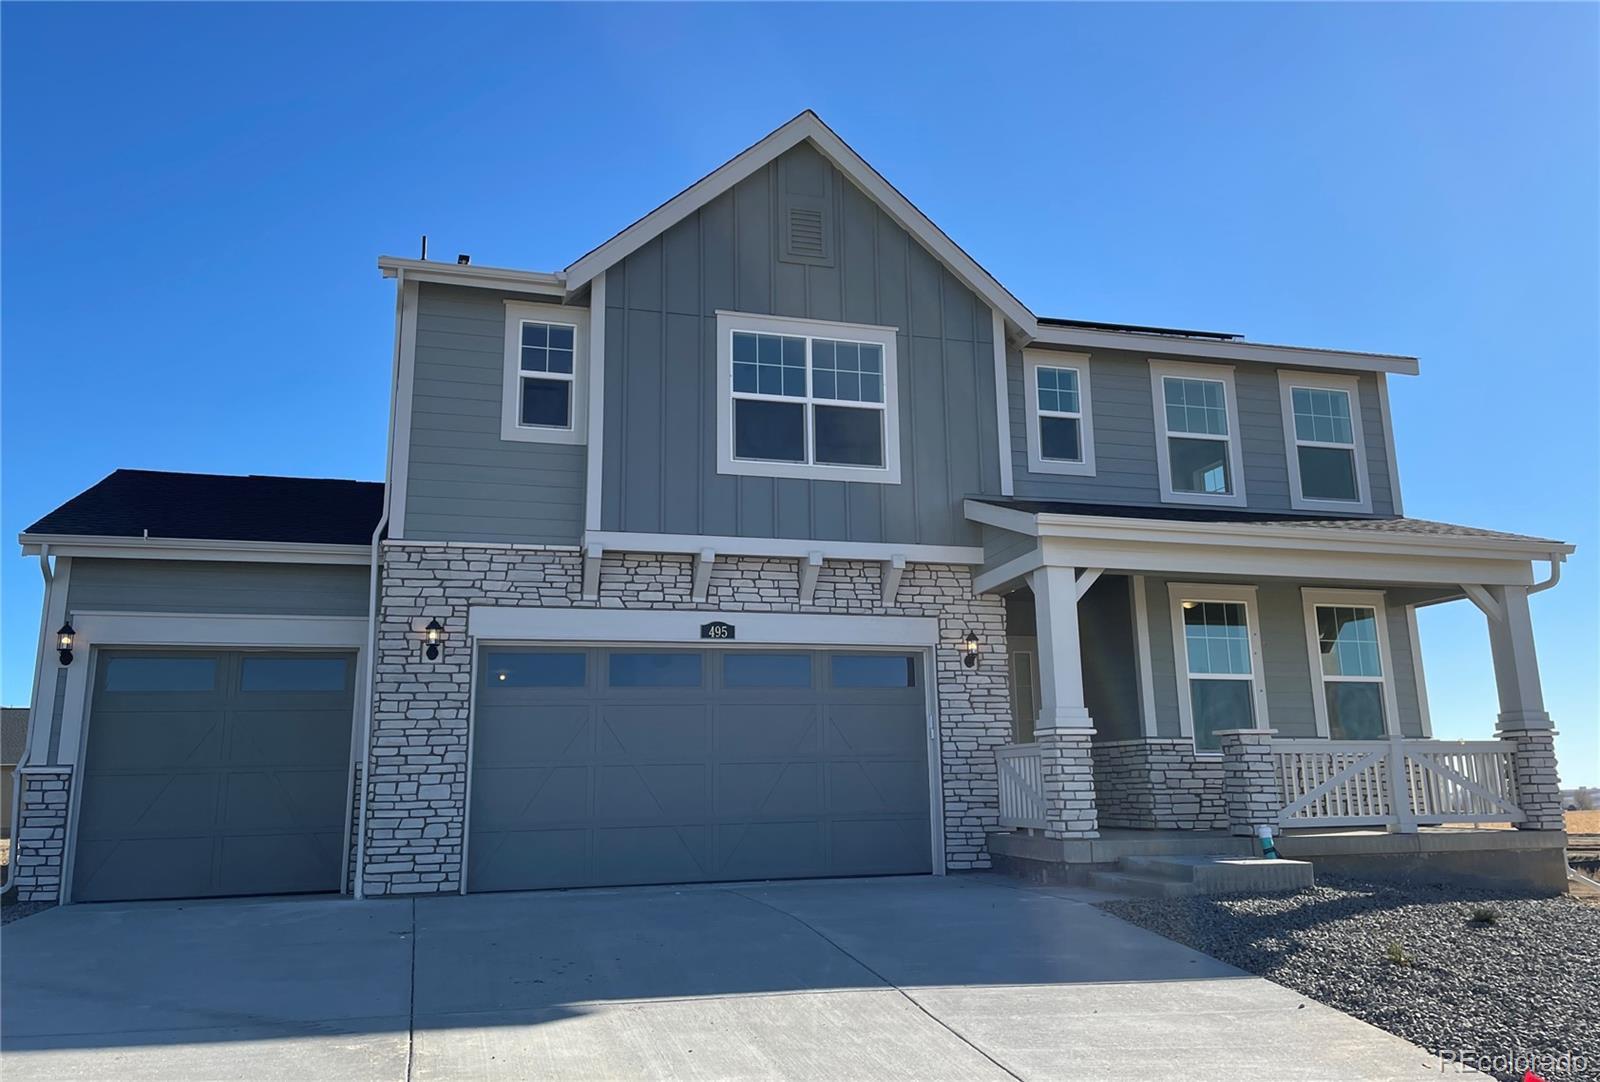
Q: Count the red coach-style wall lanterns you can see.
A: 0